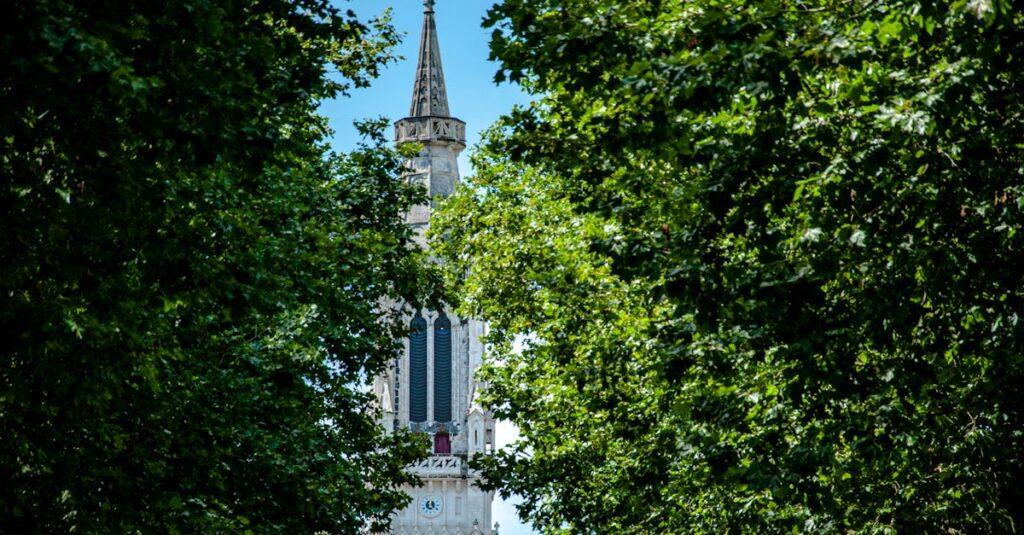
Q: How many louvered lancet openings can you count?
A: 2